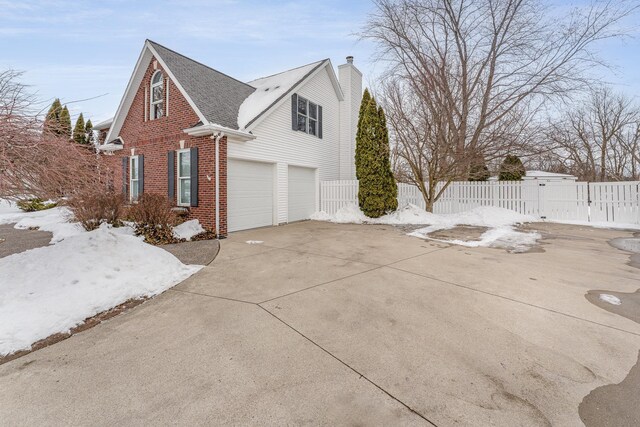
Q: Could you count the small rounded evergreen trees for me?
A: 2